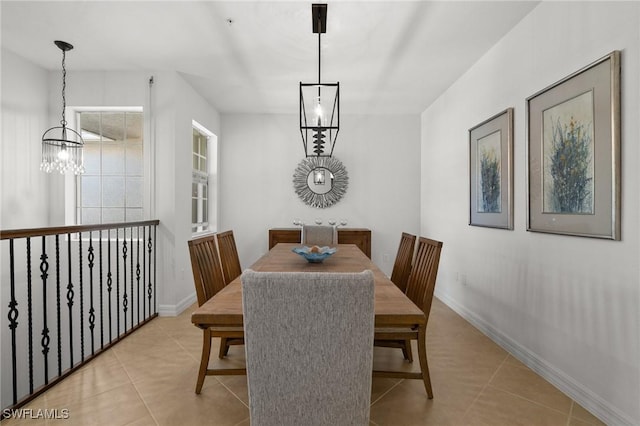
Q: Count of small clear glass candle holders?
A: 4